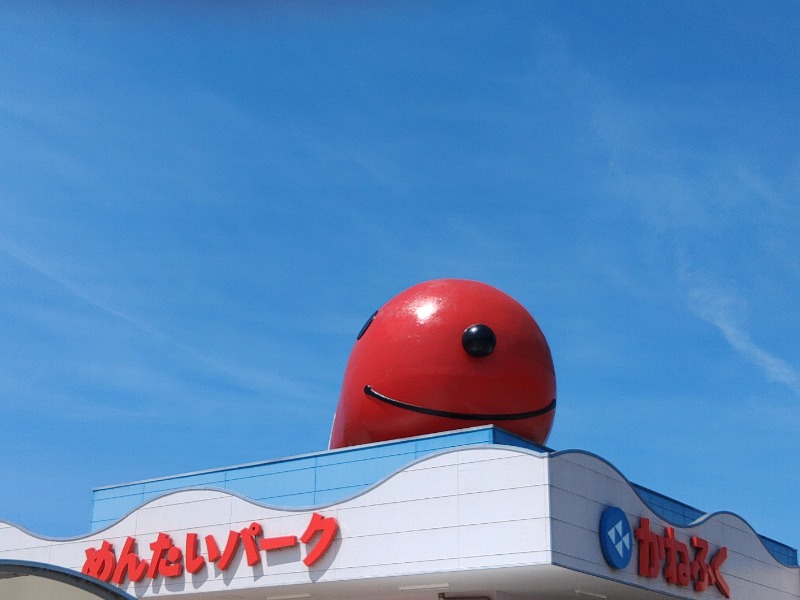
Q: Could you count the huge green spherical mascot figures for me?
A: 0